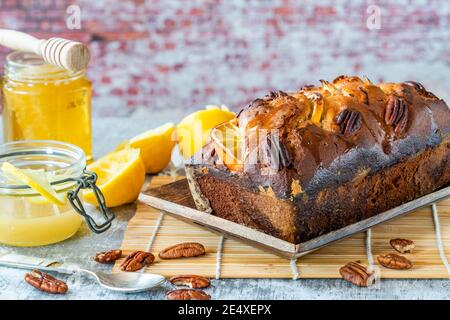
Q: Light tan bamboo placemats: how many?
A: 1